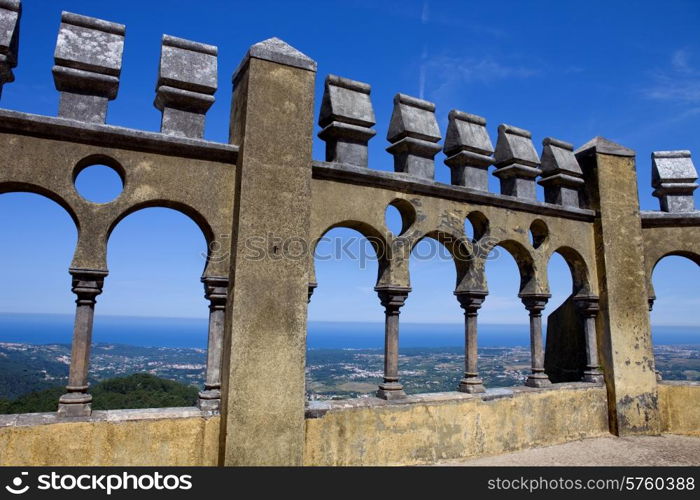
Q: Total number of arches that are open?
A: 7